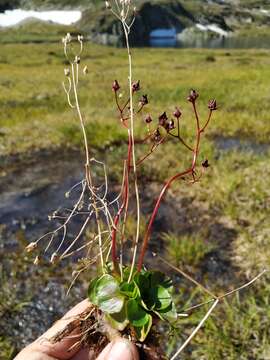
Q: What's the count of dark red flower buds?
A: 11